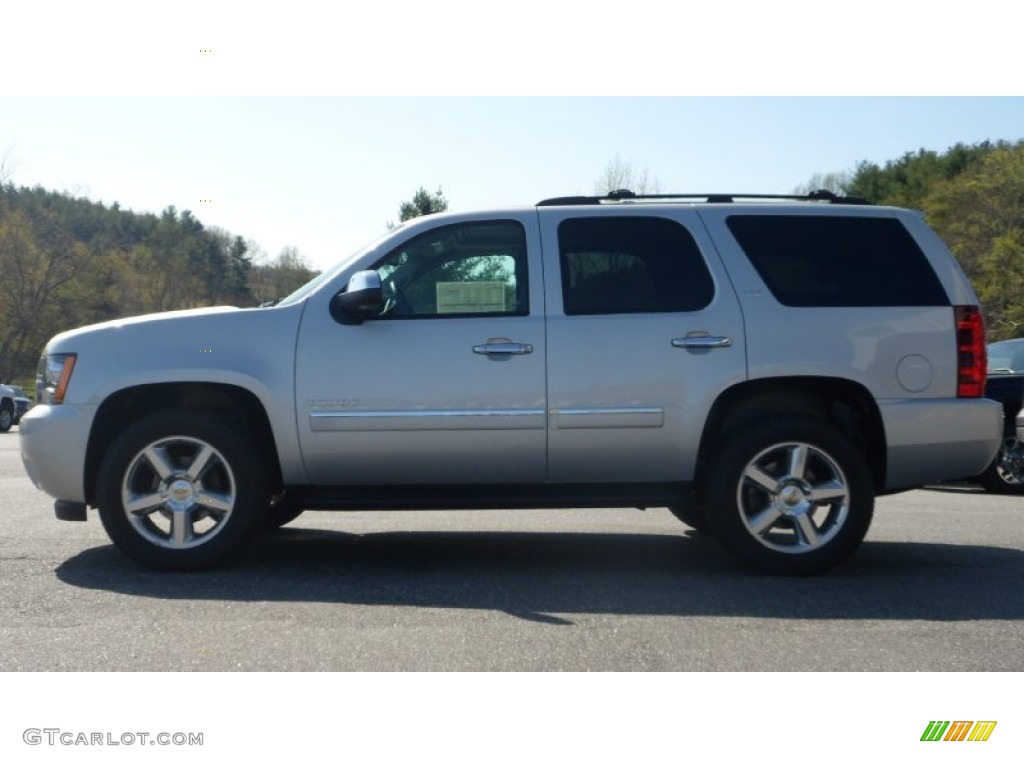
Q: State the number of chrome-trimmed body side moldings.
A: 2